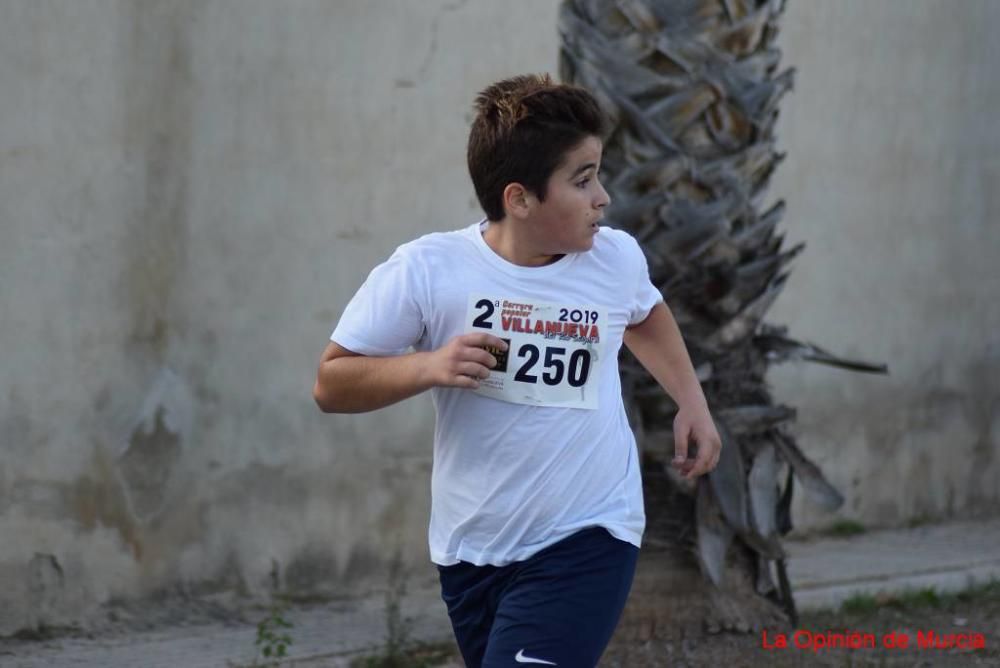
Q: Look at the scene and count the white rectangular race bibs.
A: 1